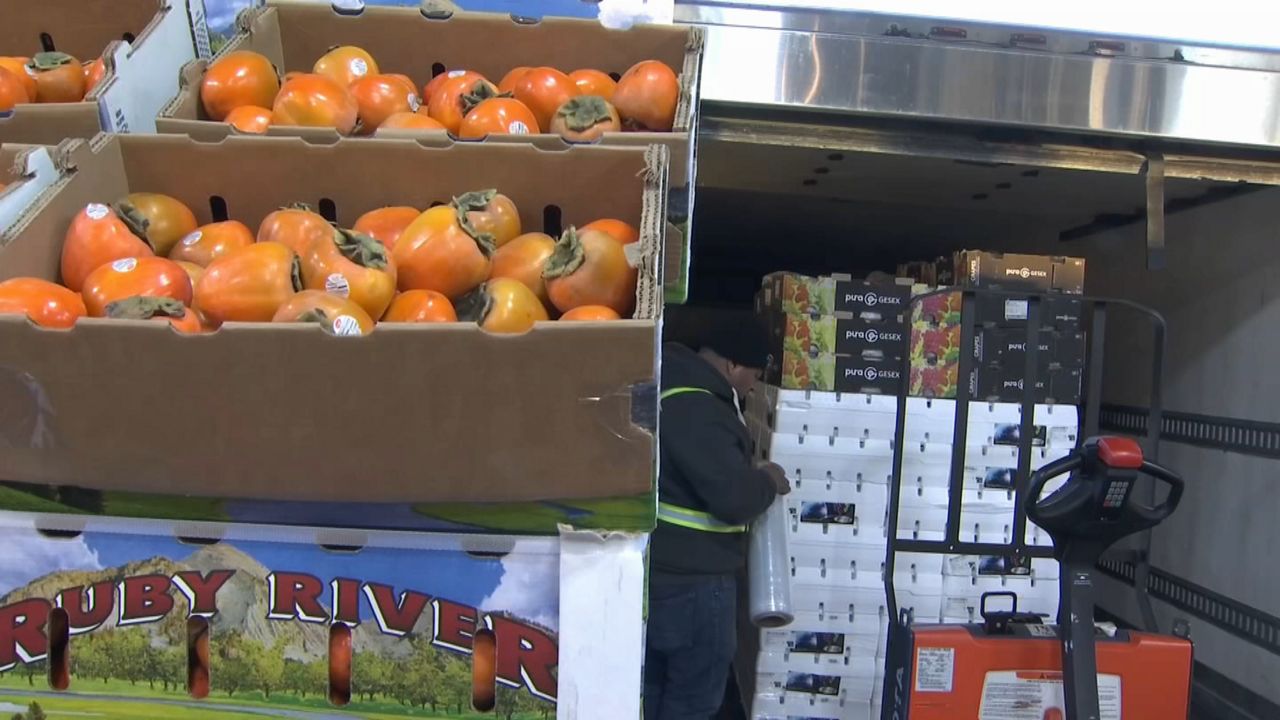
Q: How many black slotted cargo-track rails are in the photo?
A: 2